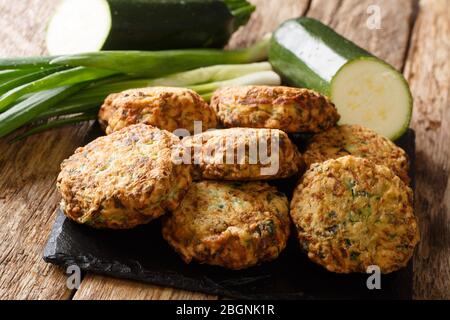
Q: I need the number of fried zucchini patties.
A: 7